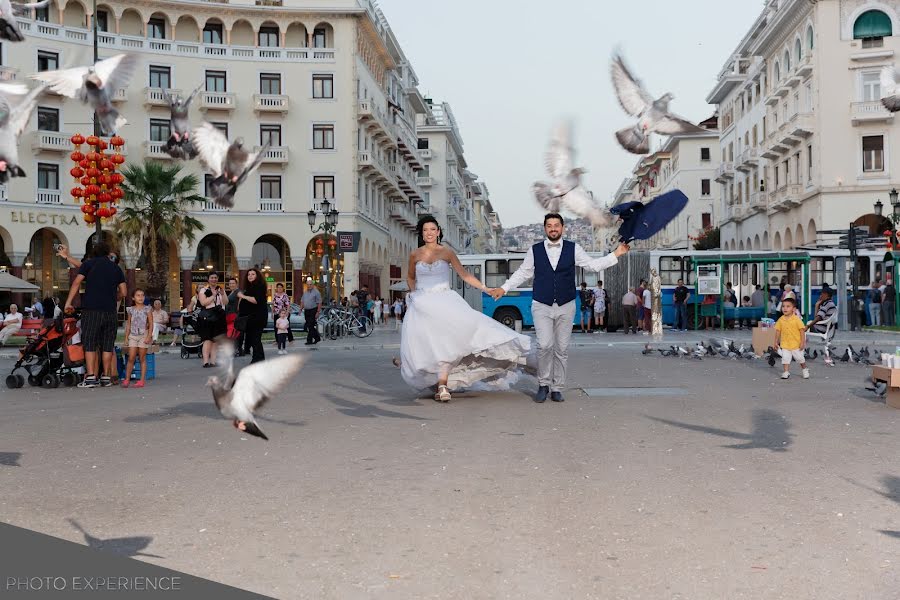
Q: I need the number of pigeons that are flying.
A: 9